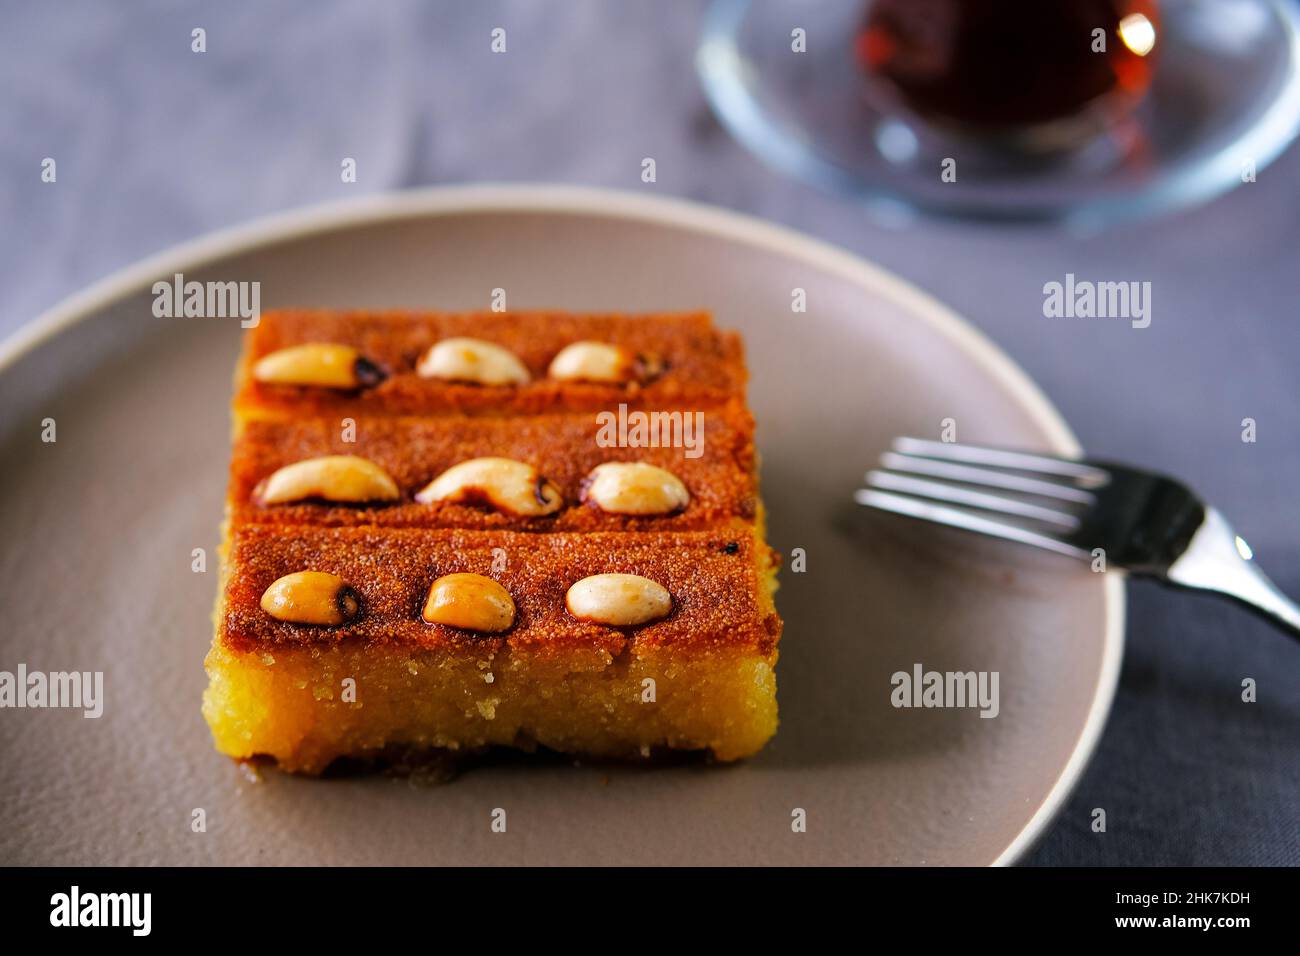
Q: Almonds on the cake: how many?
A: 9